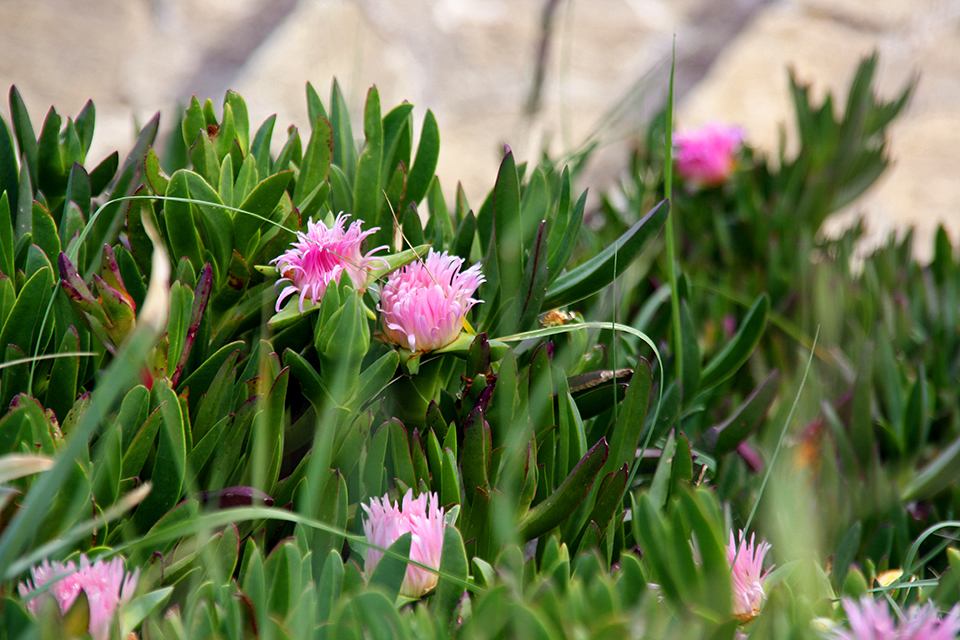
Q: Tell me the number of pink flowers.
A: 7